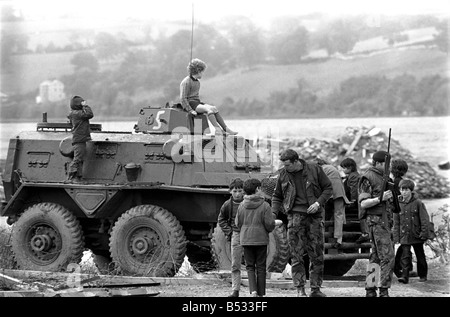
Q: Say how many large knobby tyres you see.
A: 3